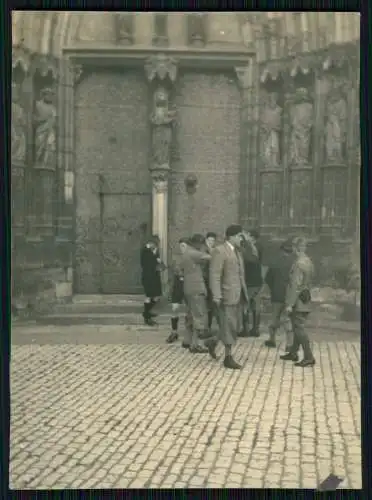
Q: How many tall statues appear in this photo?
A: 6